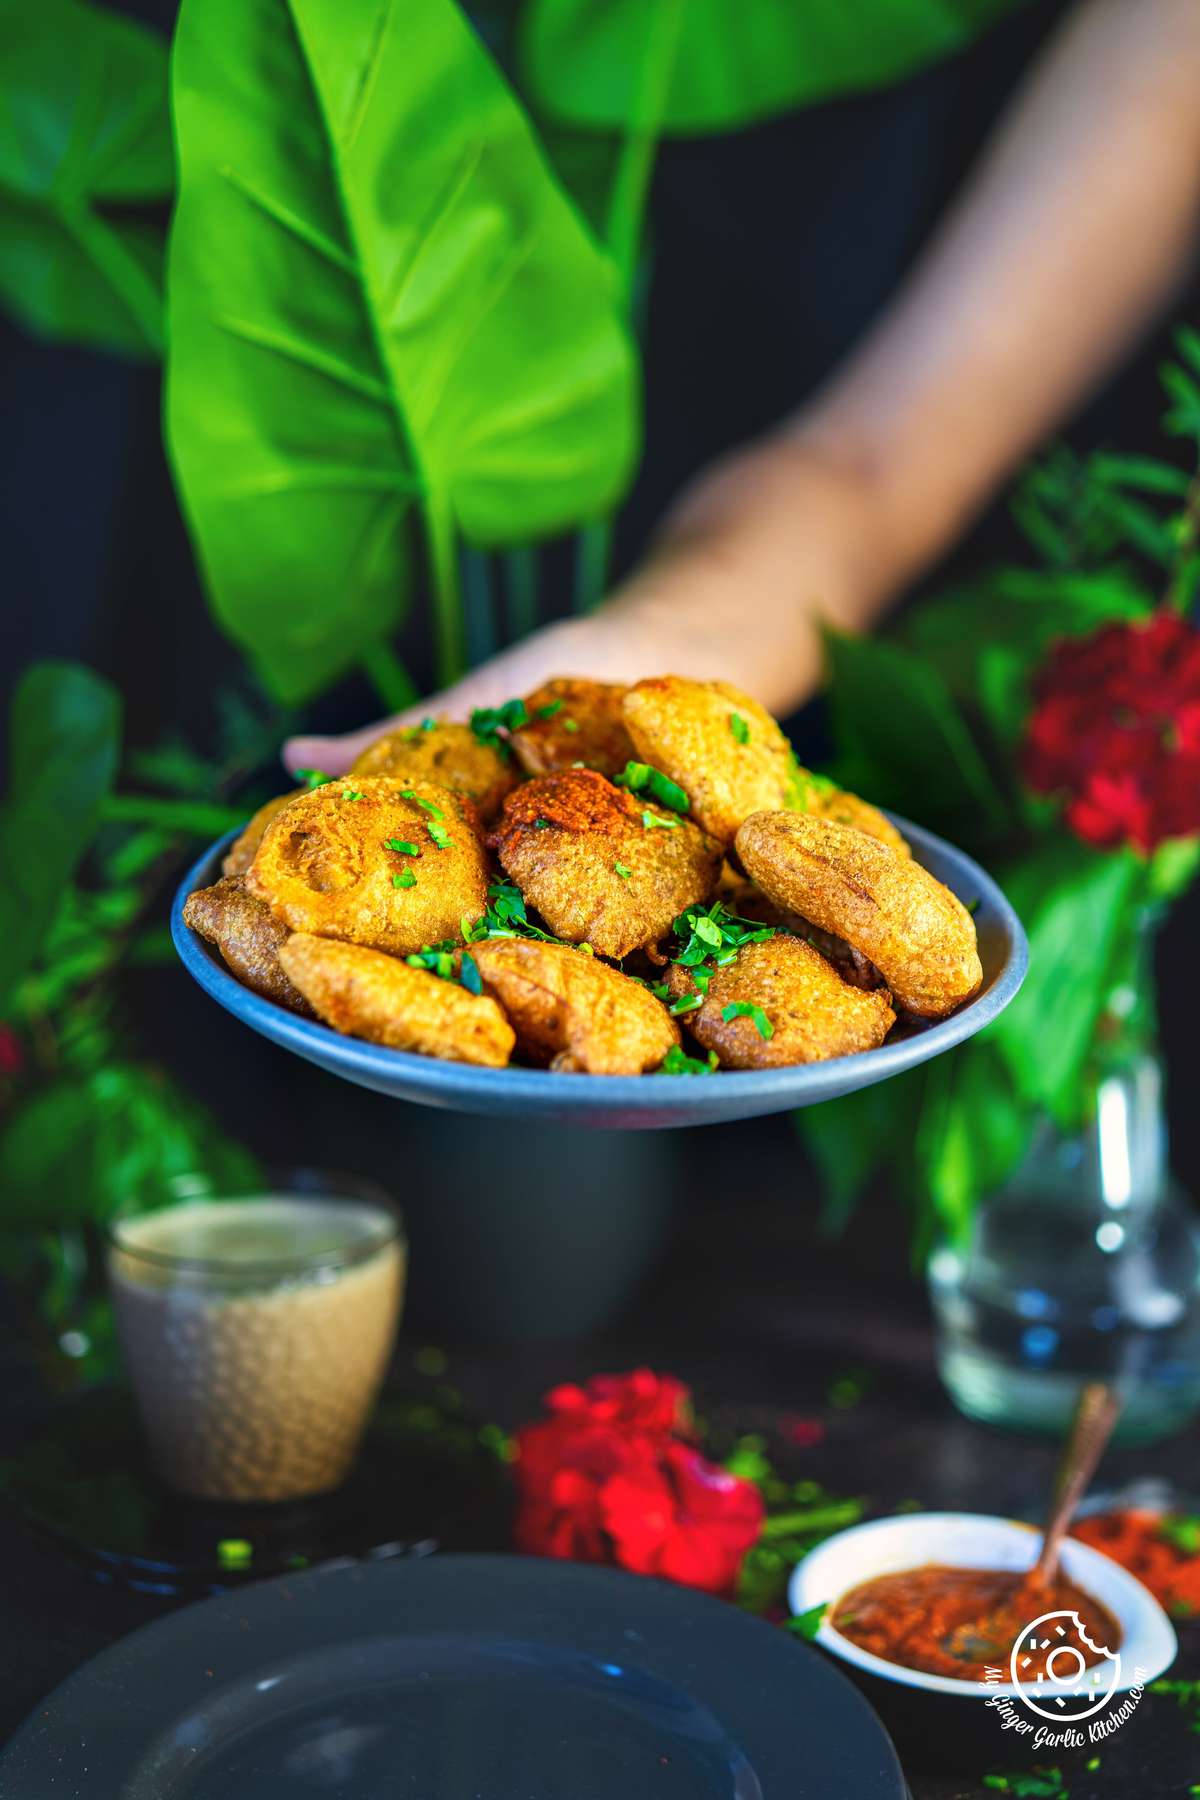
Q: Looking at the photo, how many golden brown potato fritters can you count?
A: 12